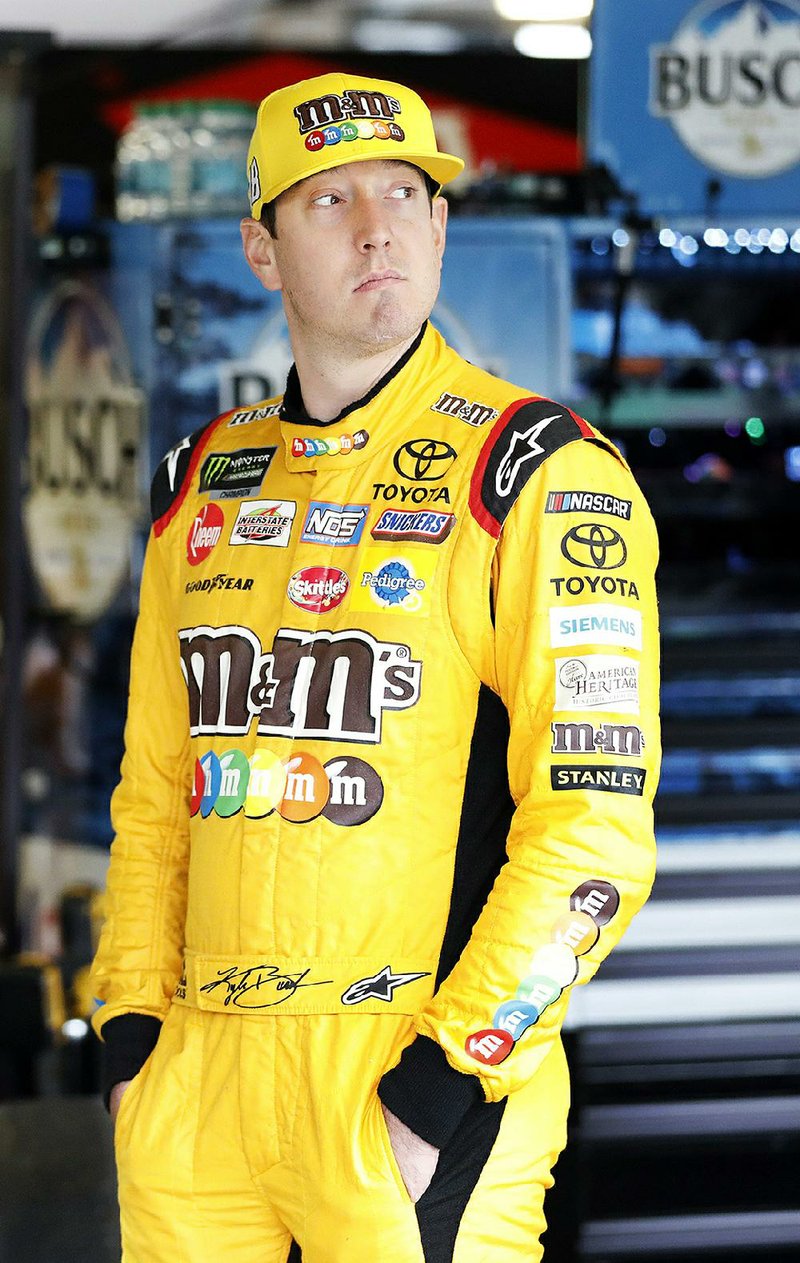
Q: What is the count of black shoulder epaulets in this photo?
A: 2